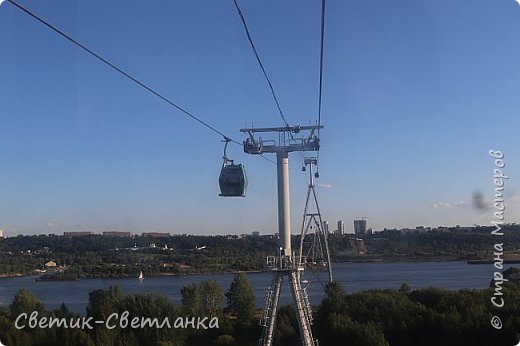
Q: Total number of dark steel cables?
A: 3